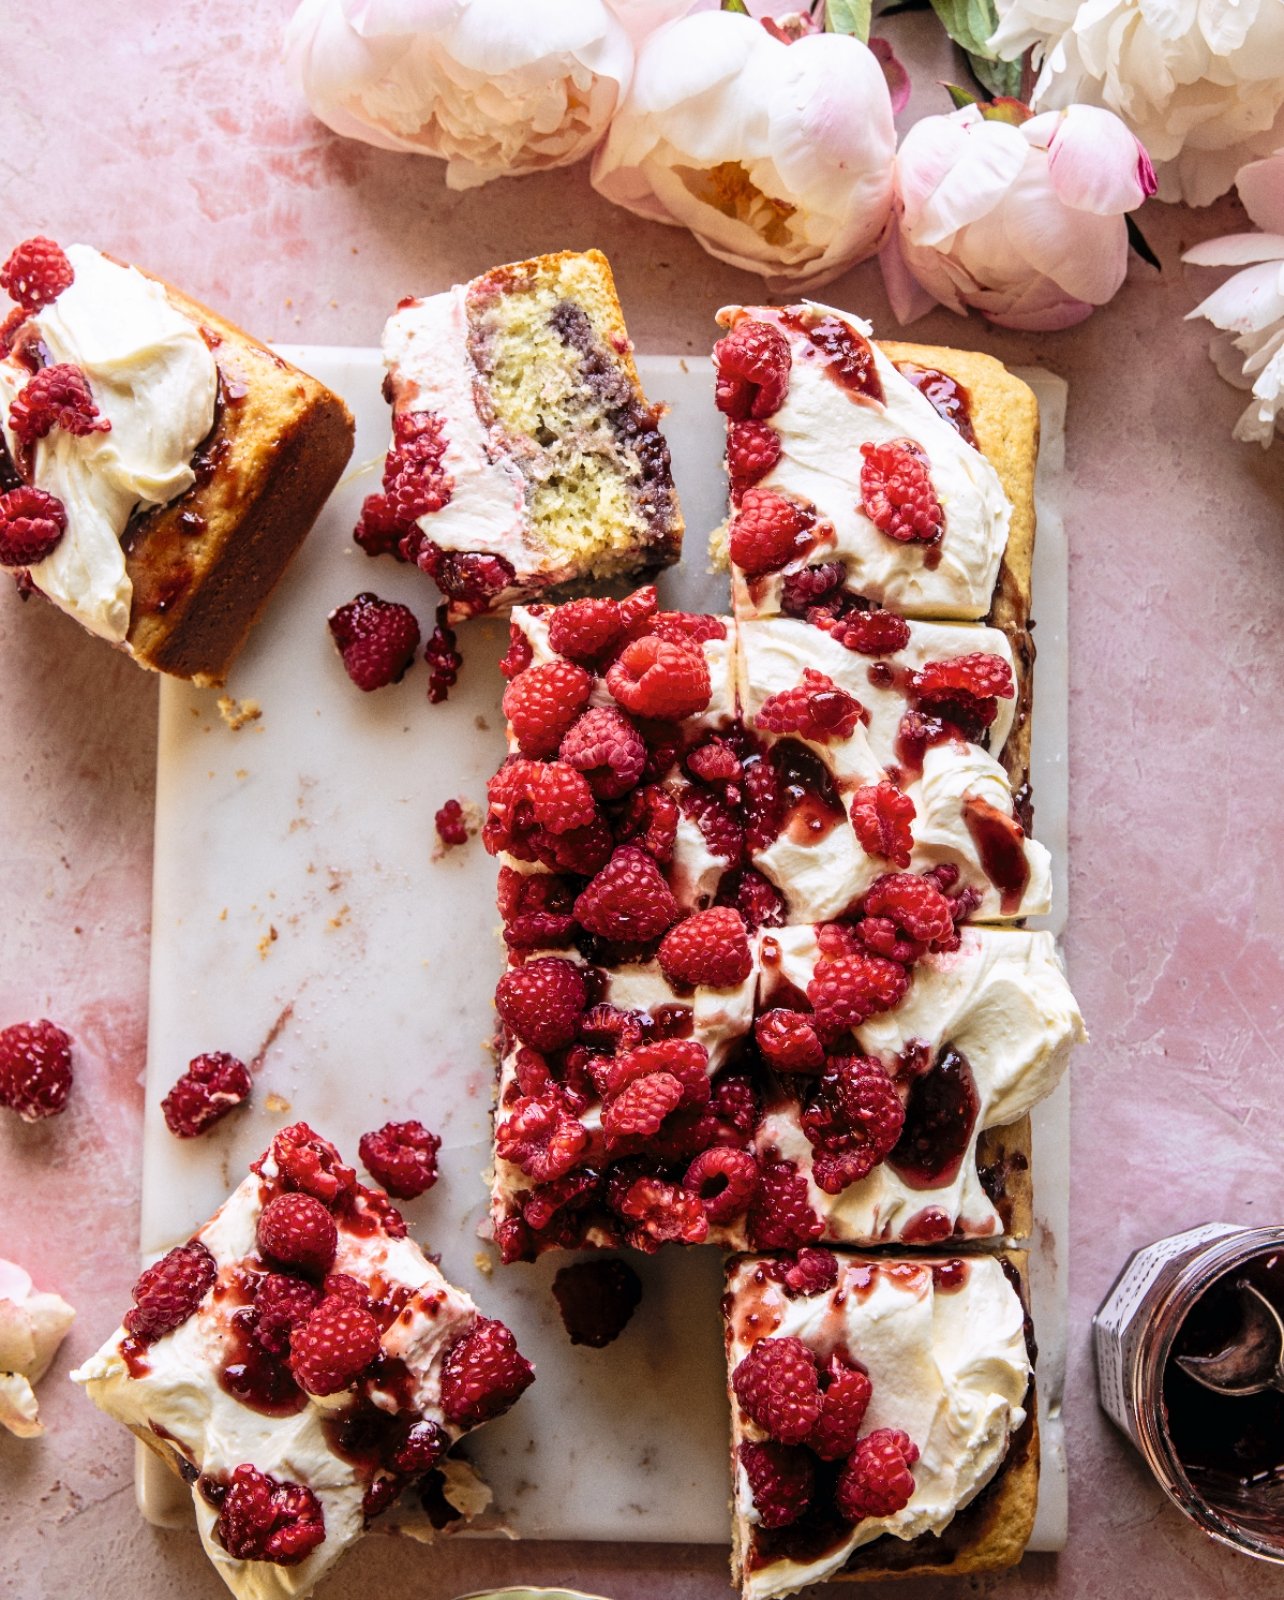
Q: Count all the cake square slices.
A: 9